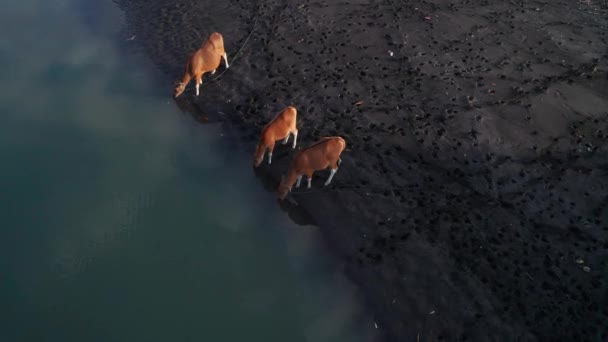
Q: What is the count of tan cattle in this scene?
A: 3